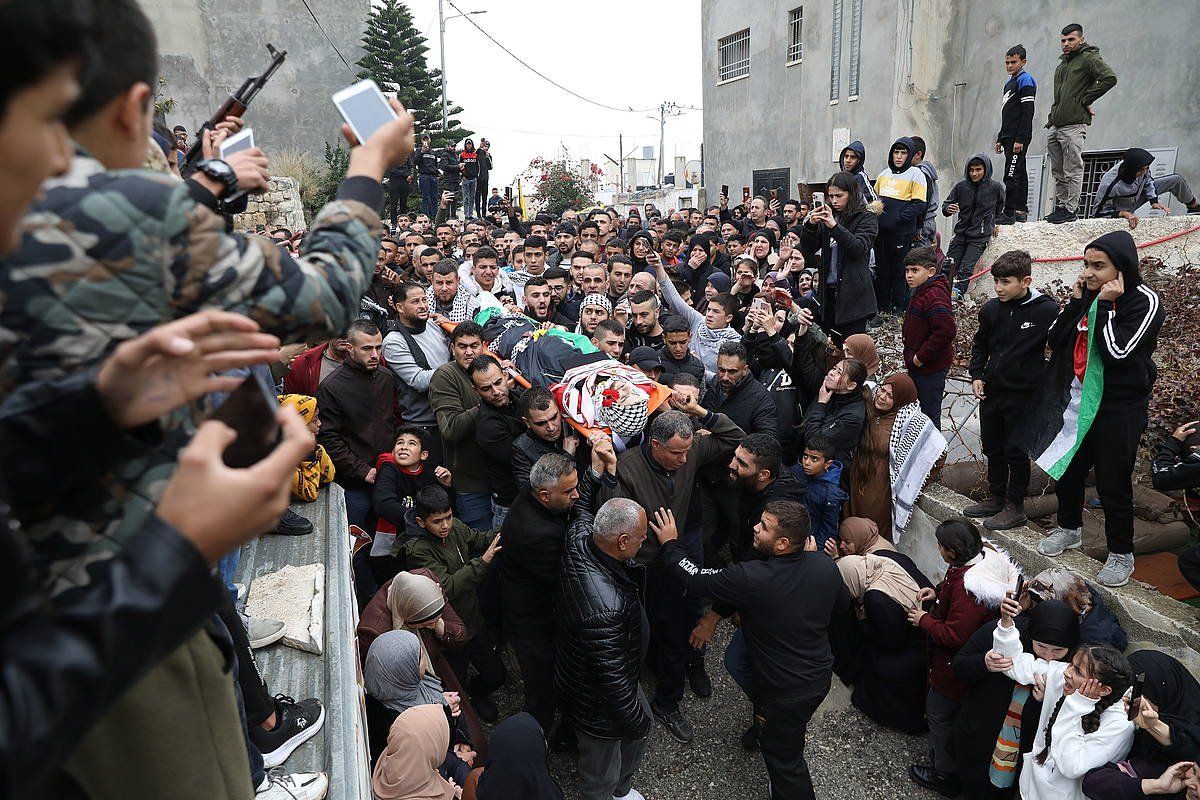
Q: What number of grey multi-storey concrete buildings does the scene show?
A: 2